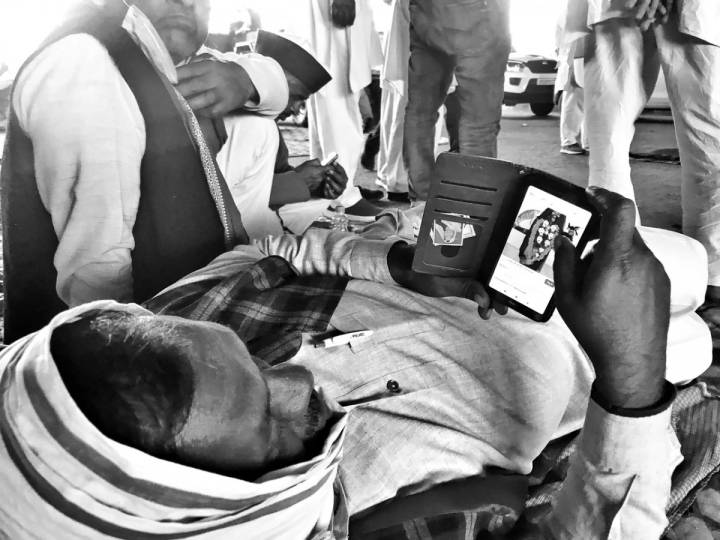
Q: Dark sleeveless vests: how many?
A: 1